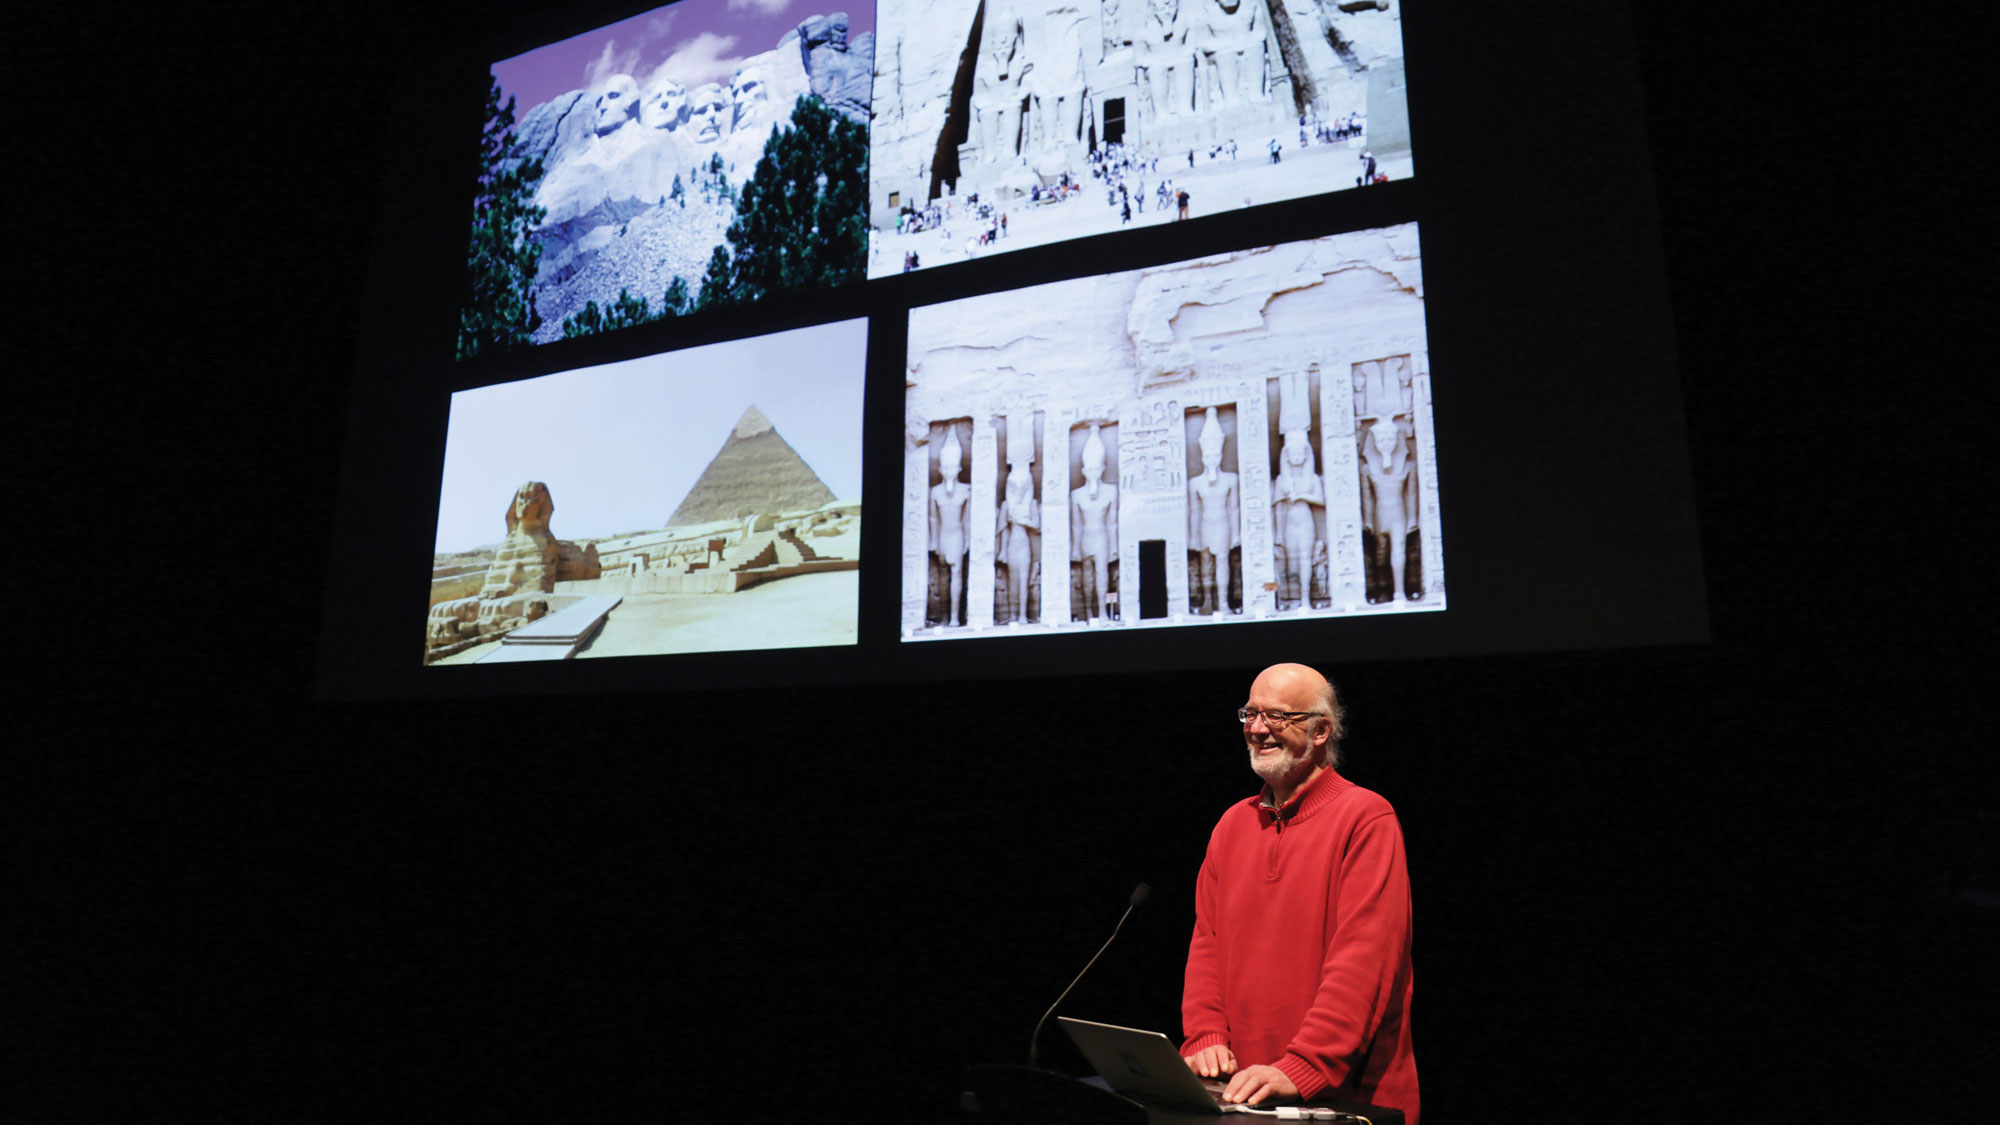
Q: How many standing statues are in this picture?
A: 6